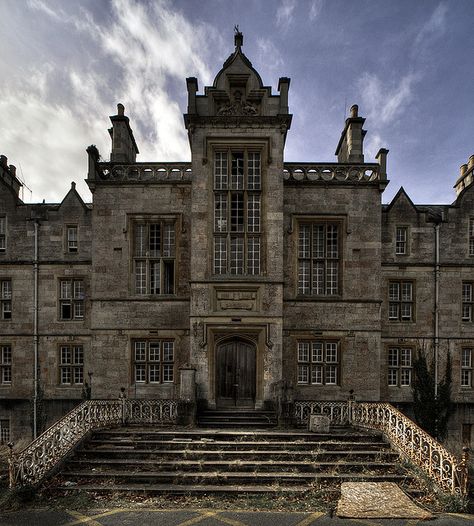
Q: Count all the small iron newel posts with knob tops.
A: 4